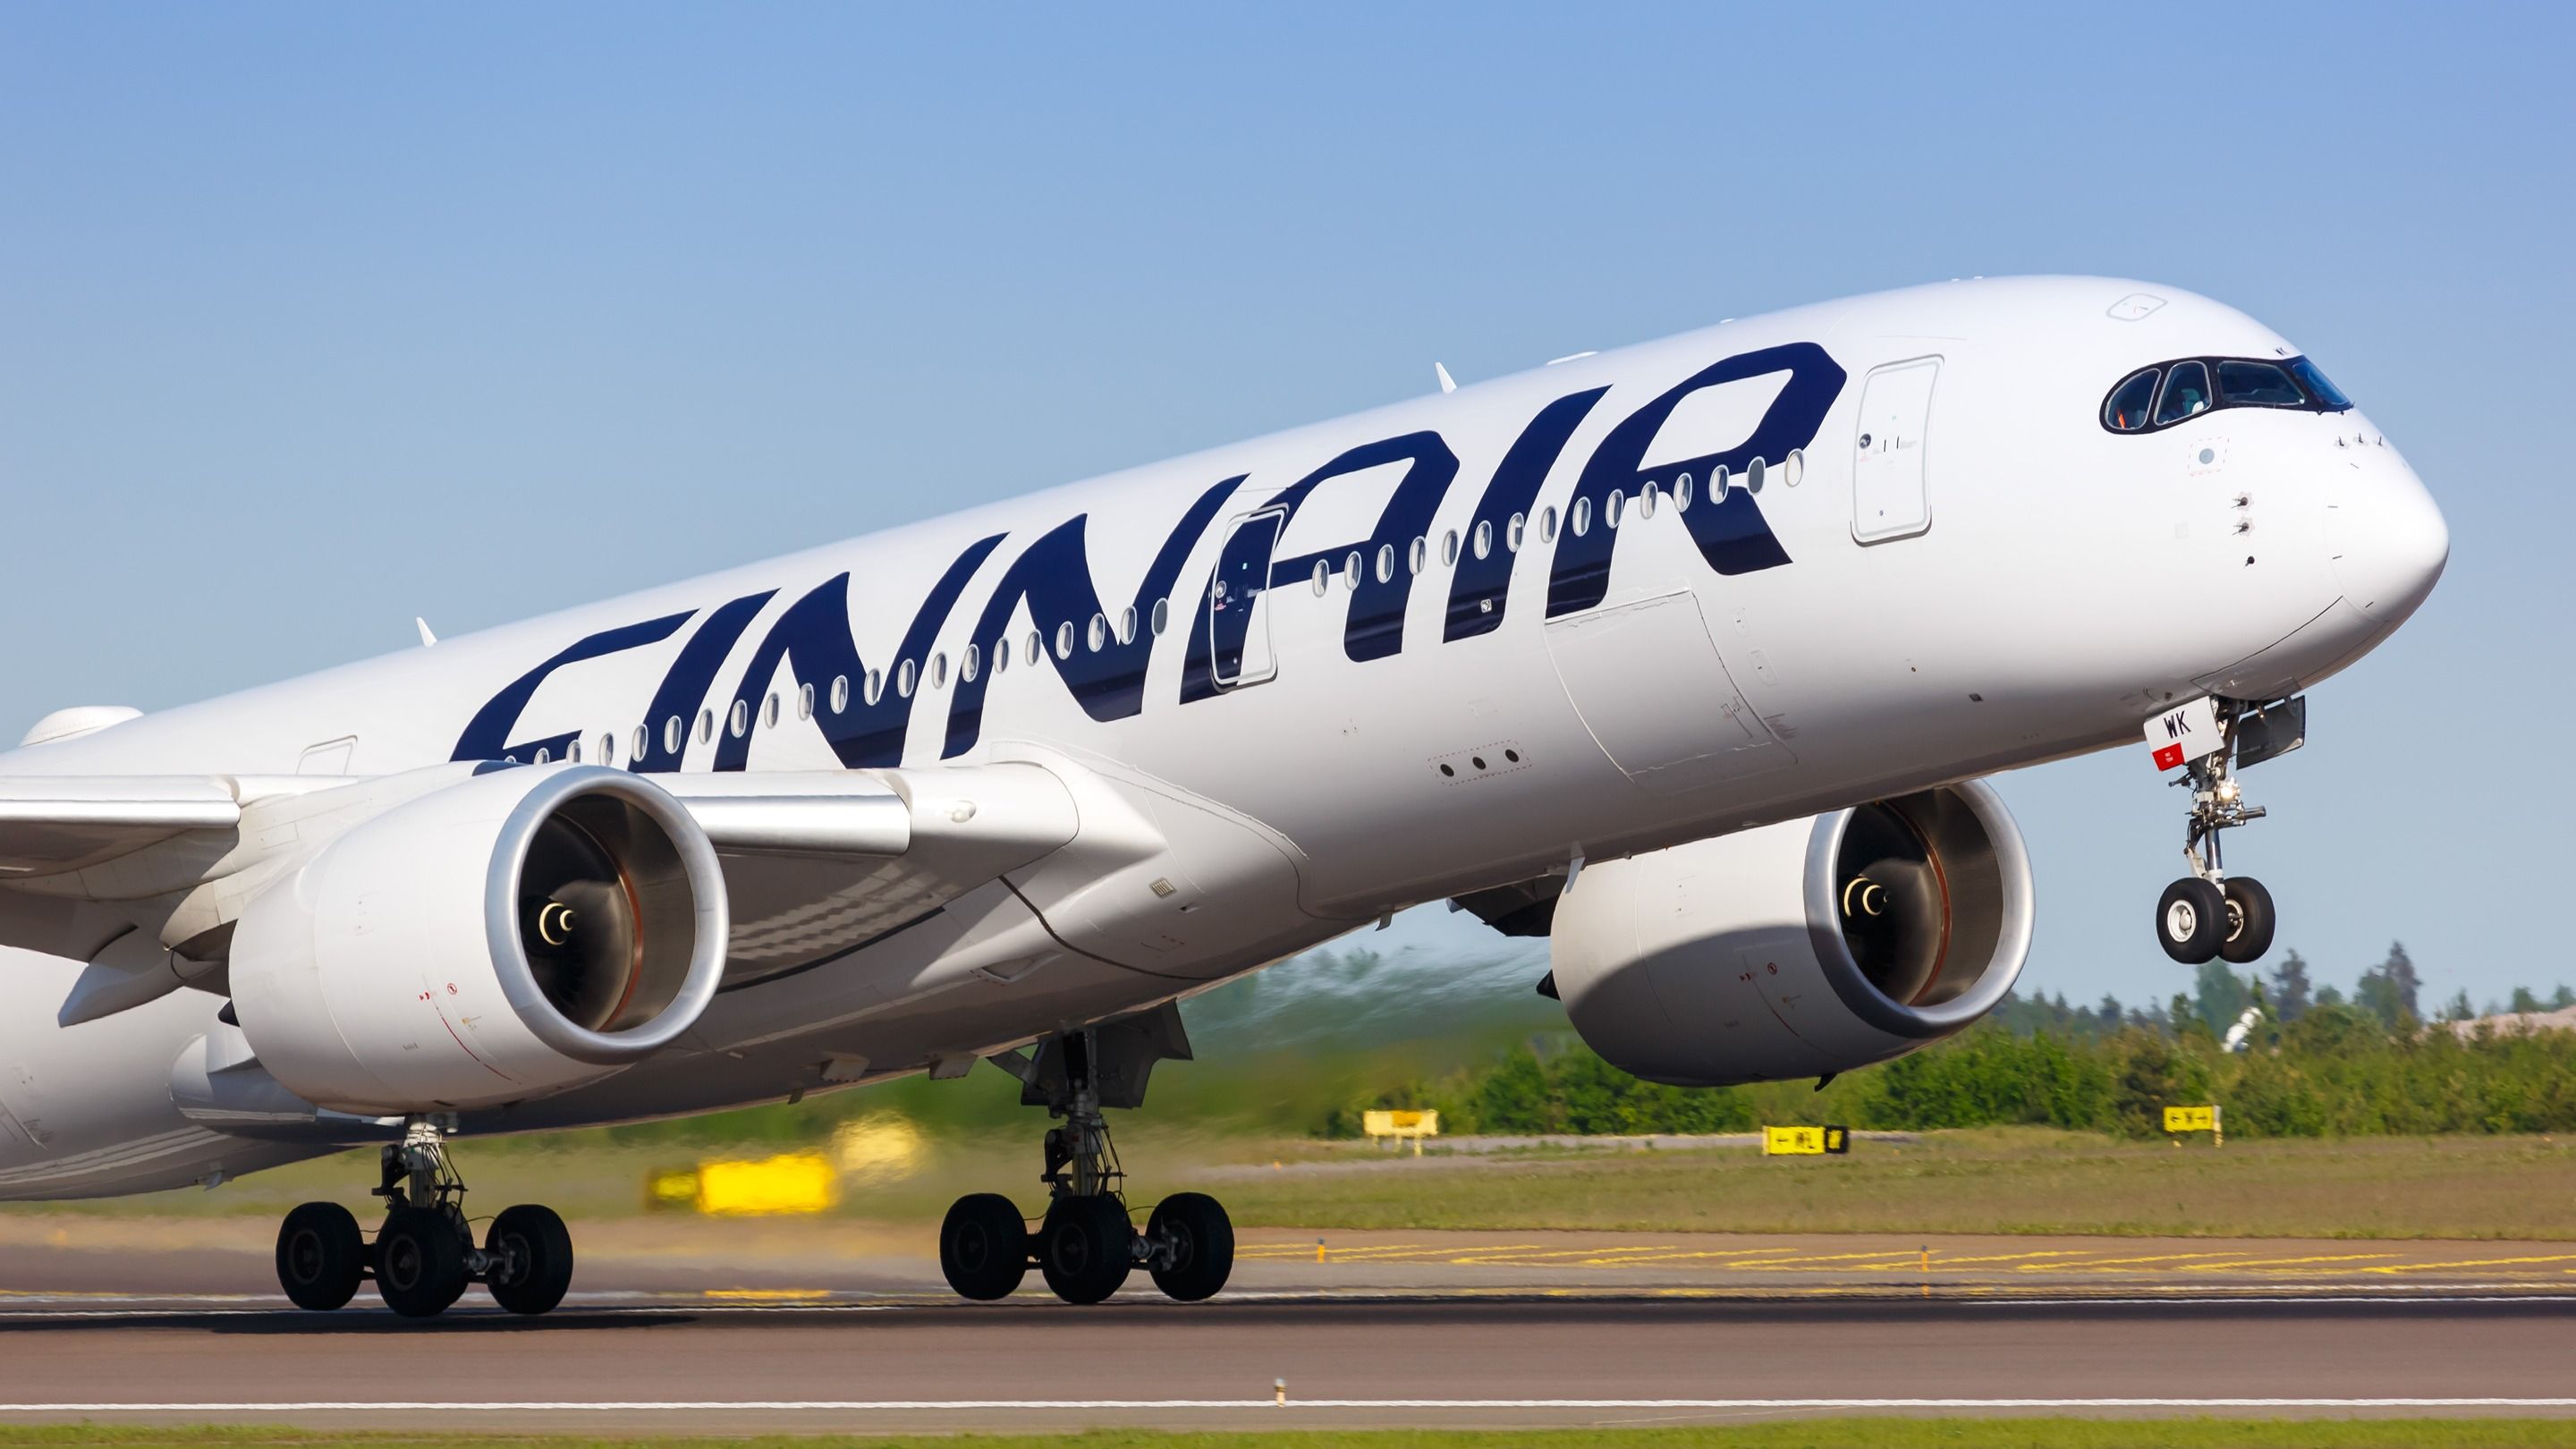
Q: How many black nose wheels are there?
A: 2